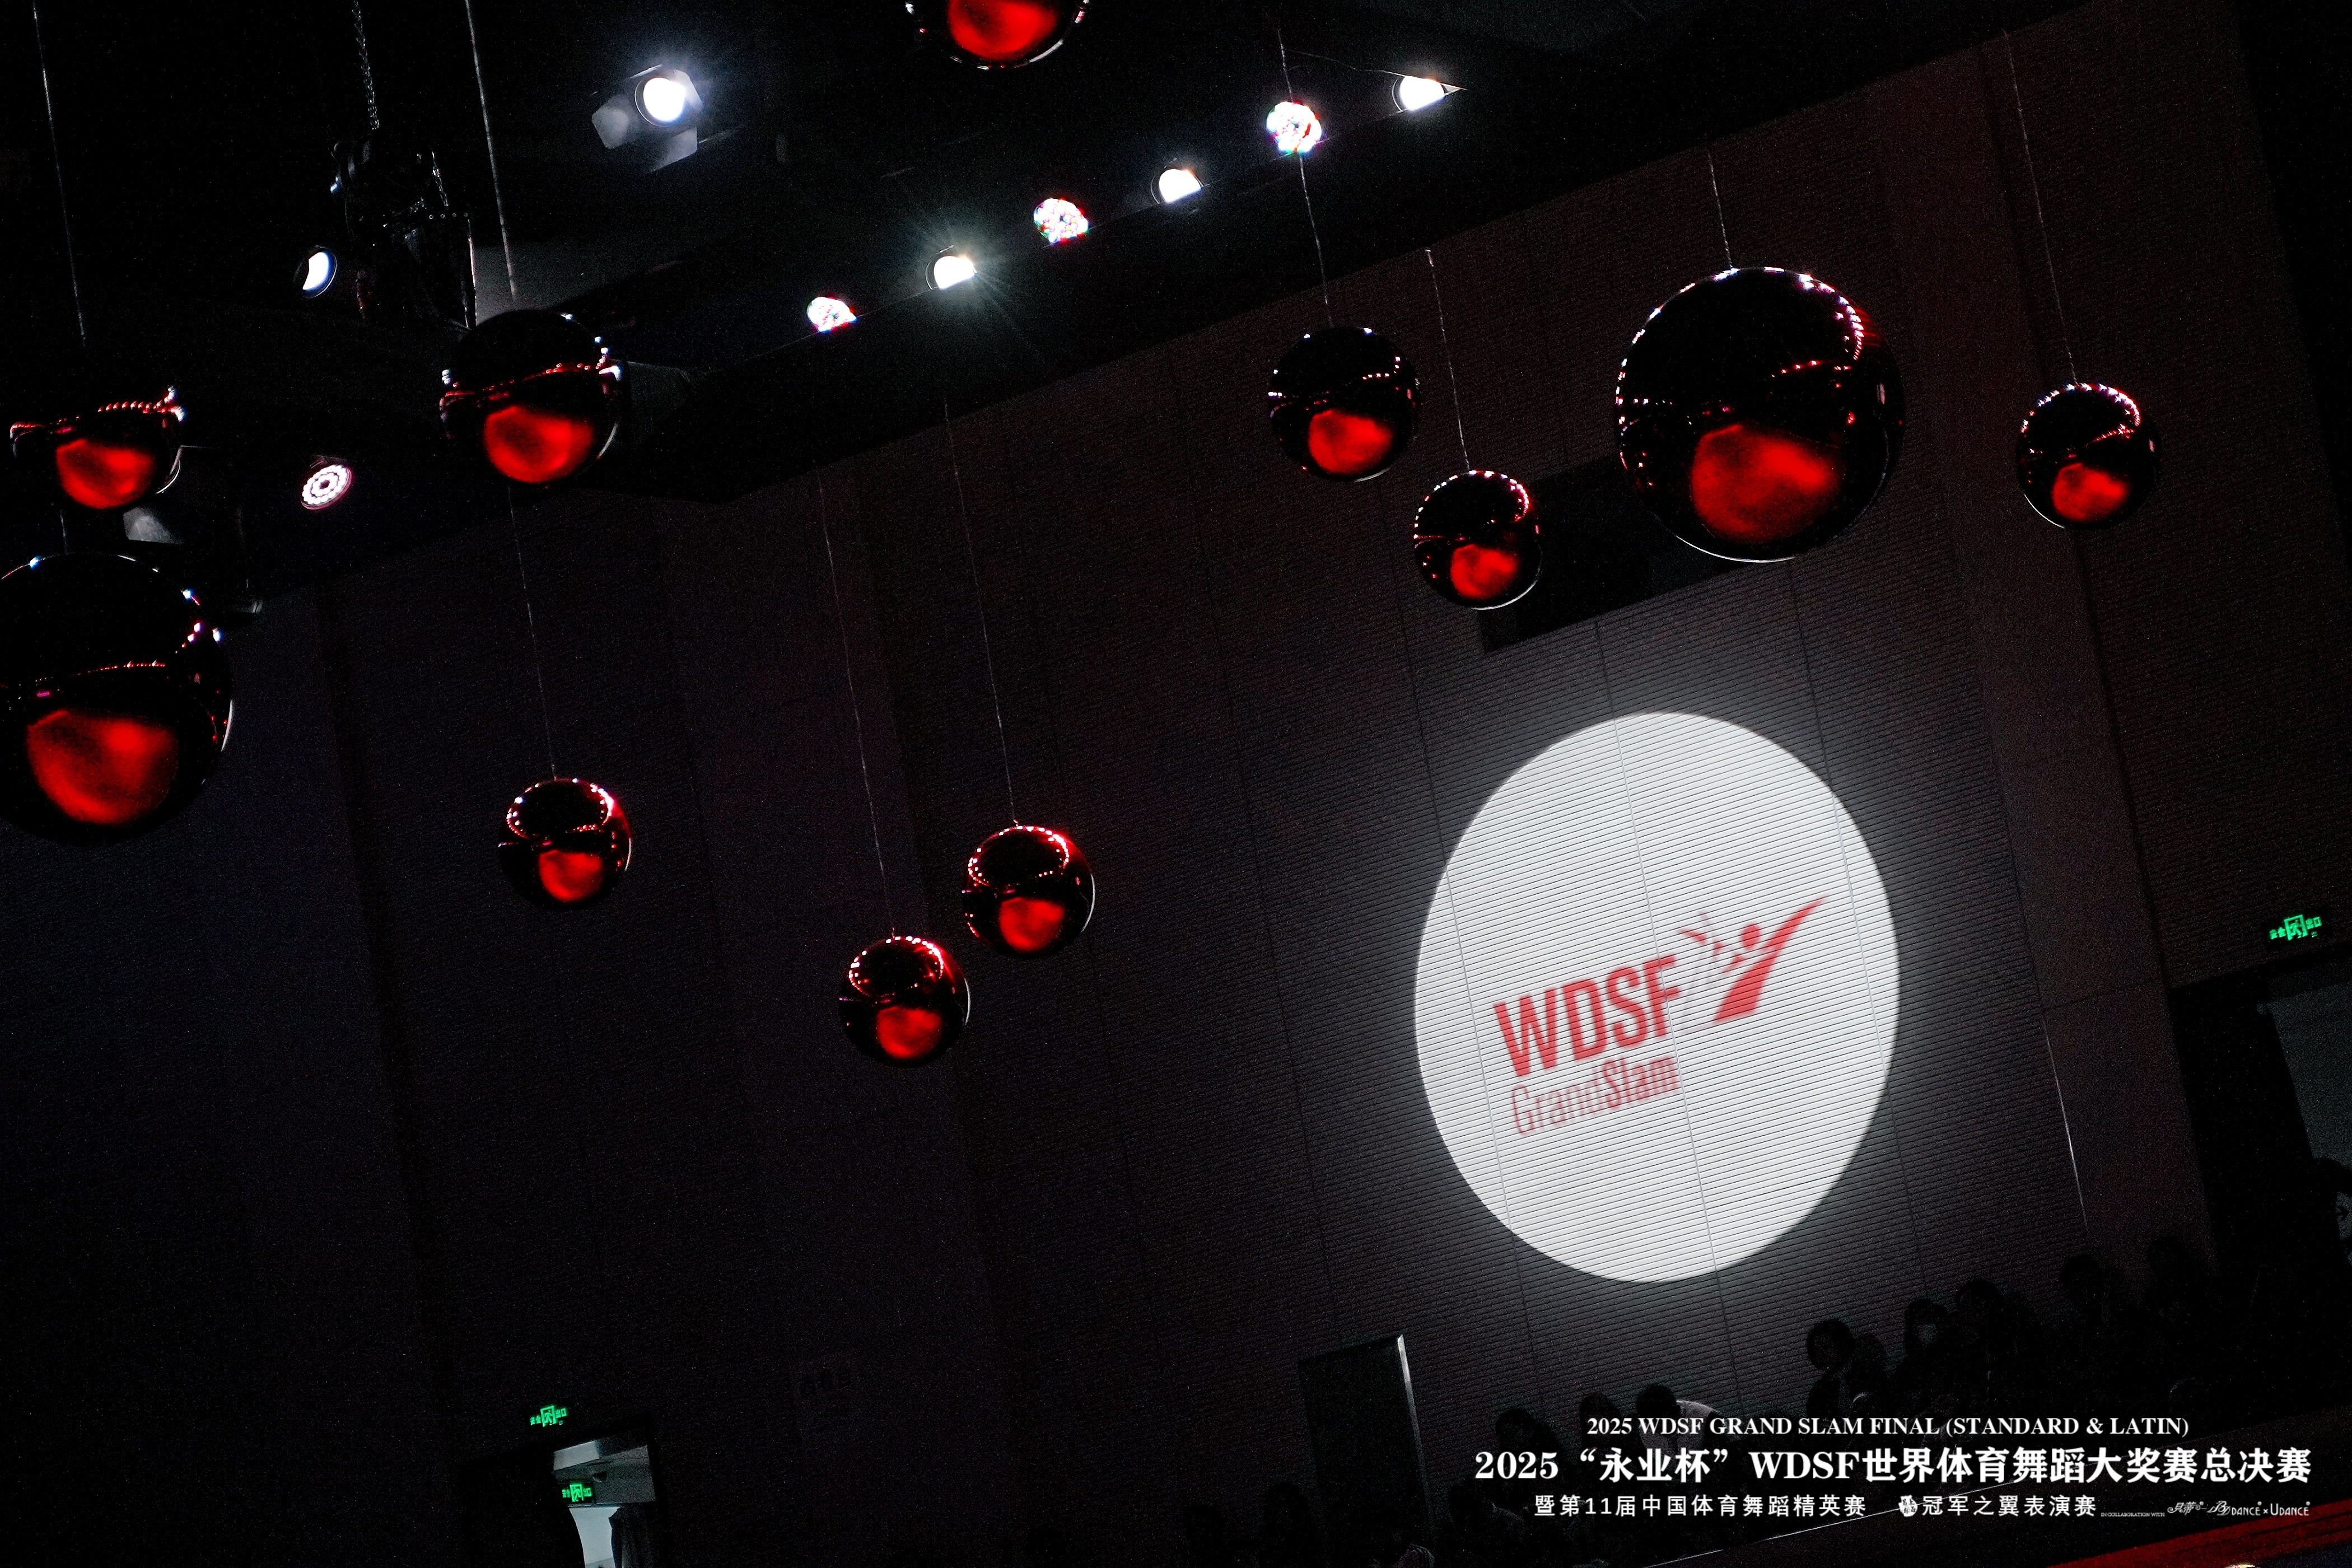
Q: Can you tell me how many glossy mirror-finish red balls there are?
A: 11